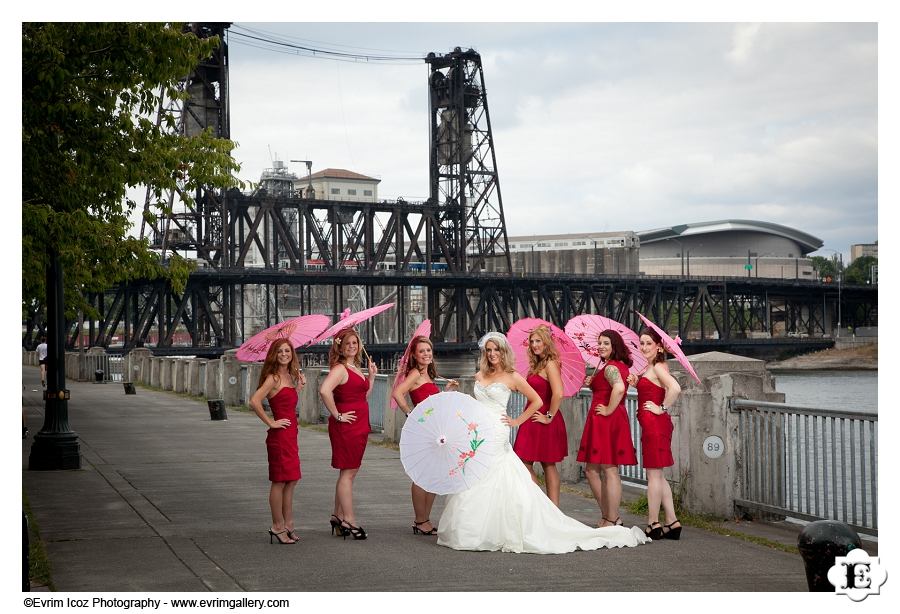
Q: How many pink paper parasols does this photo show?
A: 6